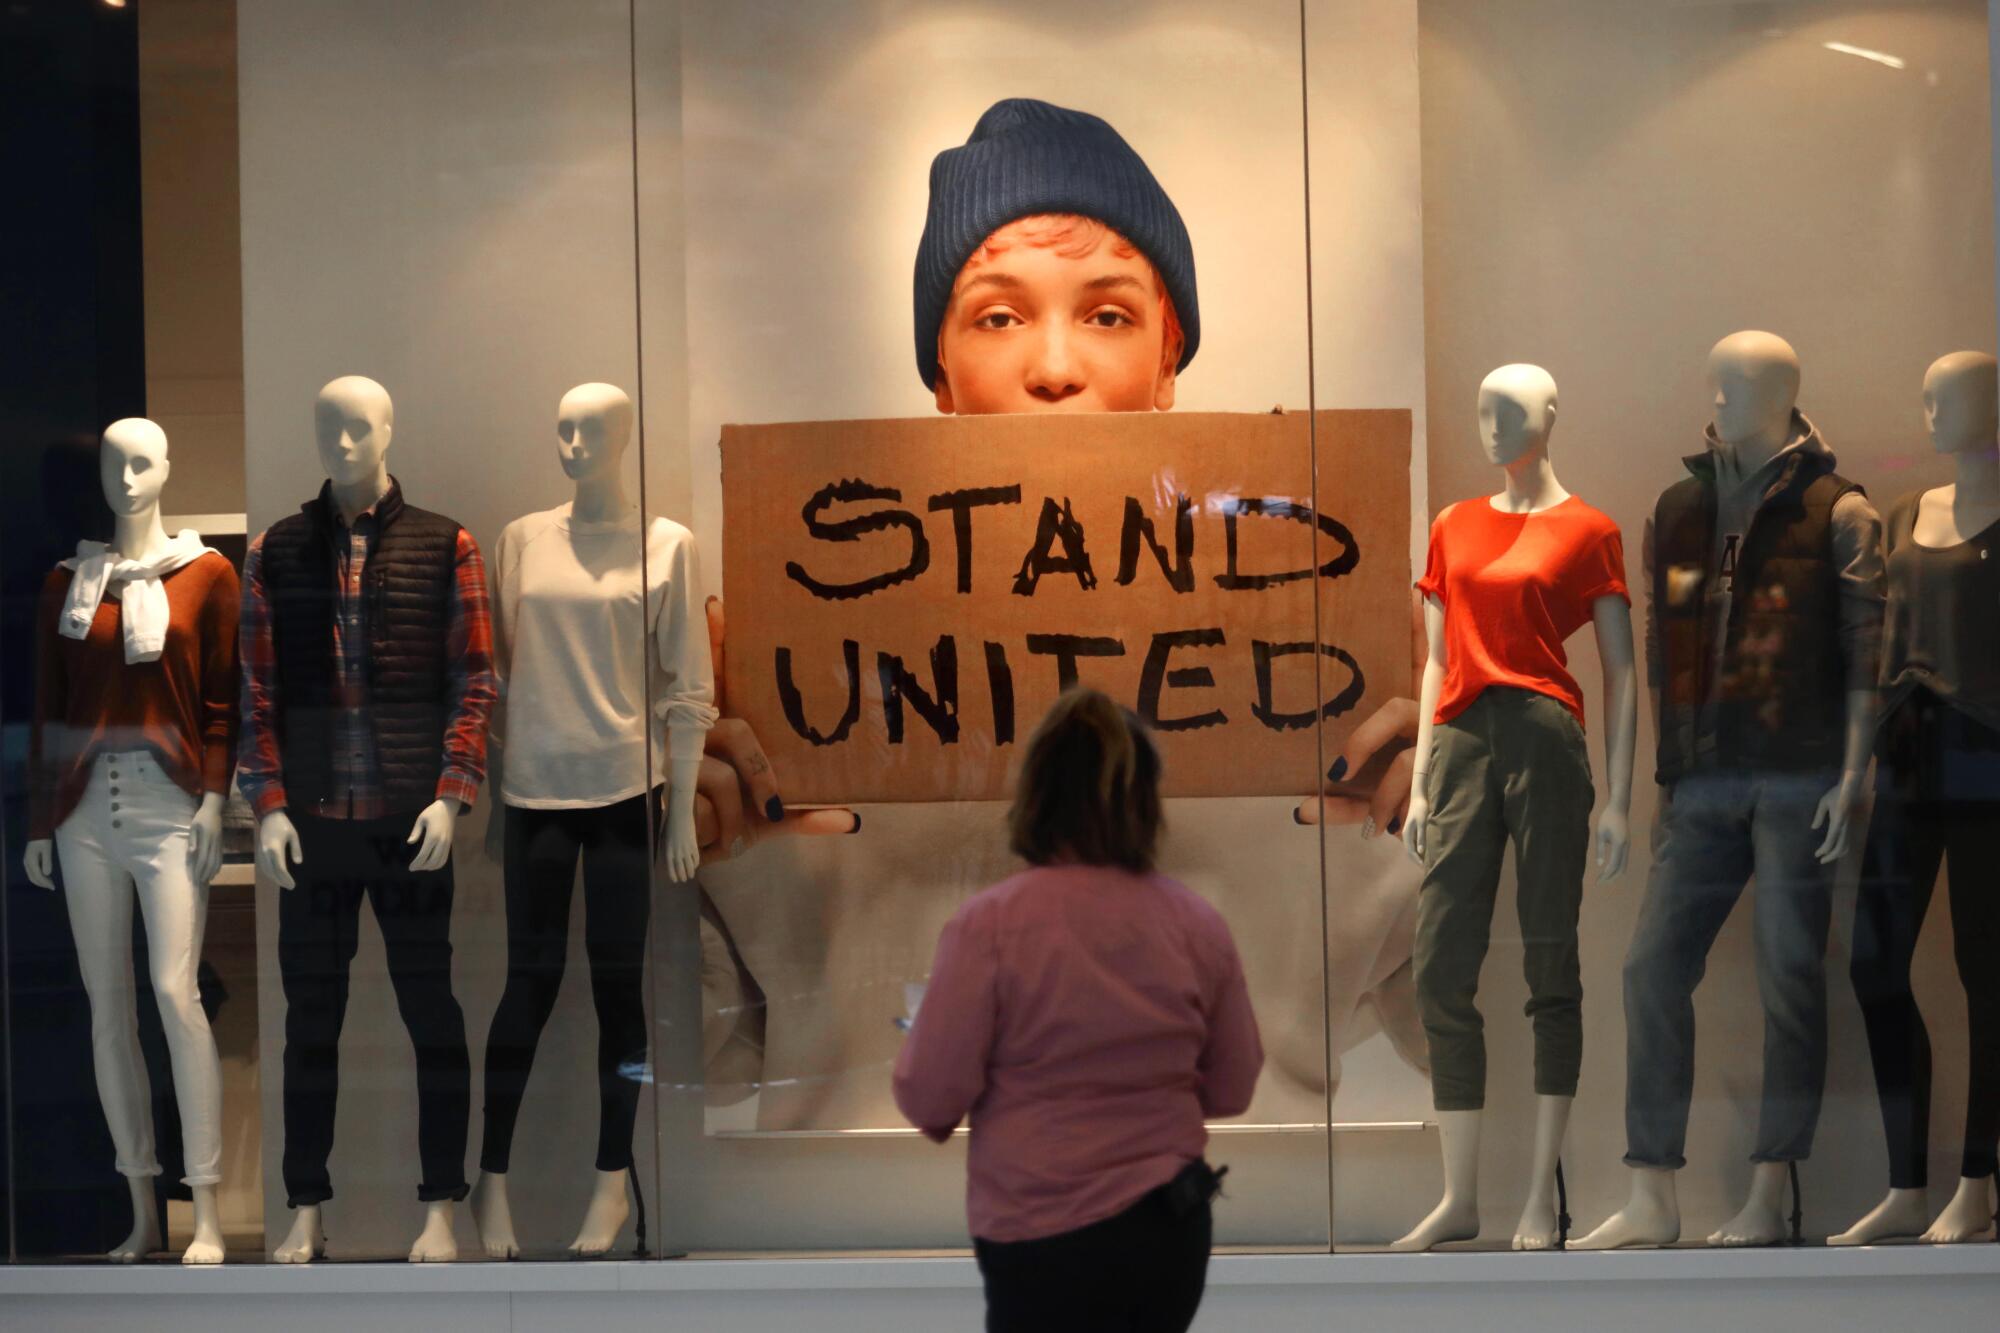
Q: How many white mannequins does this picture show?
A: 6